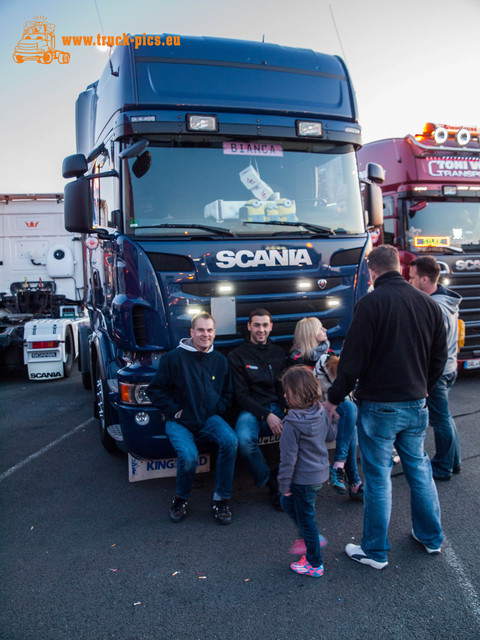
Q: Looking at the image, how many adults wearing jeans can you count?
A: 5